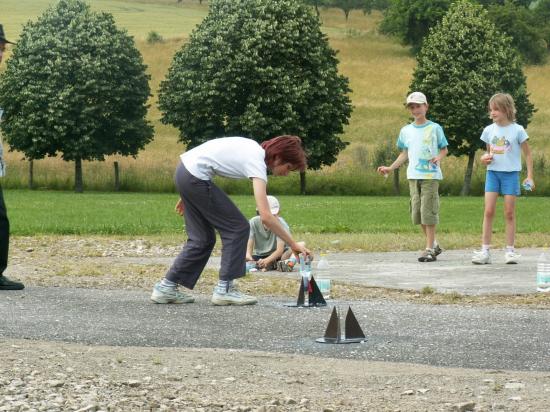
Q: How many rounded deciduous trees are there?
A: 3